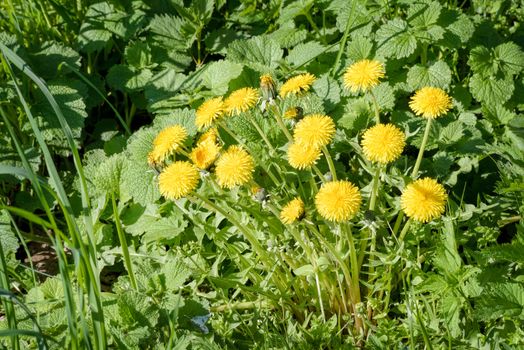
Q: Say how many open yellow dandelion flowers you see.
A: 15